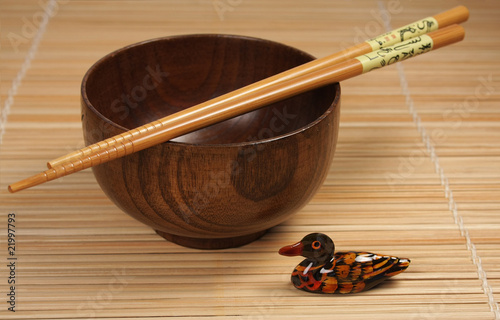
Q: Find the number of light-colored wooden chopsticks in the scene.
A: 2